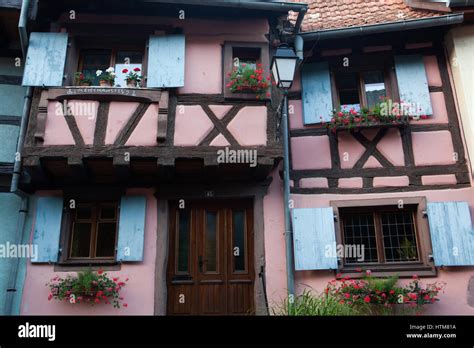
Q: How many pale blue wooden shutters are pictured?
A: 8